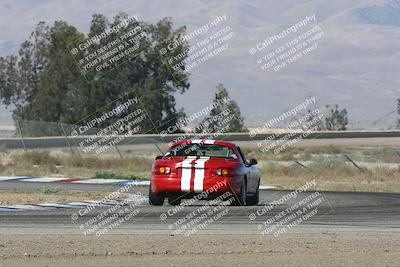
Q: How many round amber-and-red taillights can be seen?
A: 2